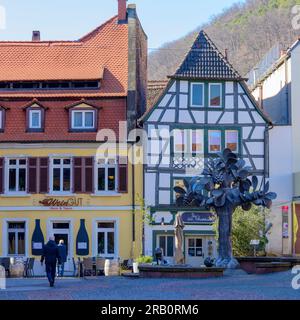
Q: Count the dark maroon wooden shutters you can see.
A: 6